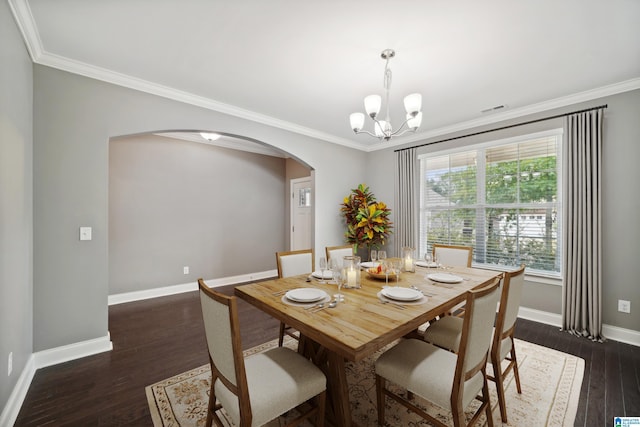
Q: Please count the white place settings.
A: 6